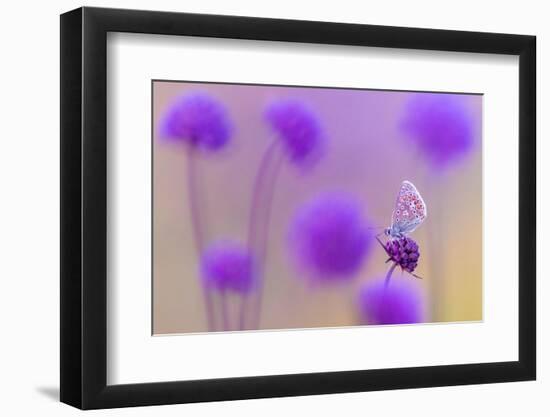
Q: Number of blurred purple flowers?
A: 6